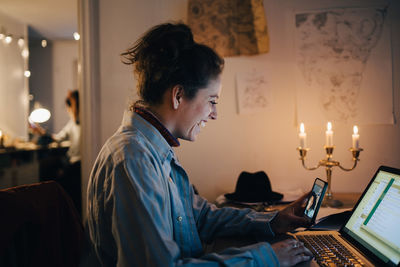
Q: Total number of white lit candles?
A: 3